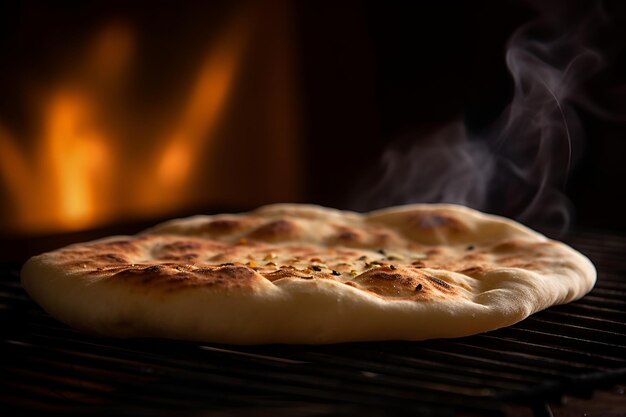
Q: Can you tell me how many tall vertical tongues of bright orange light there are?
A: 2